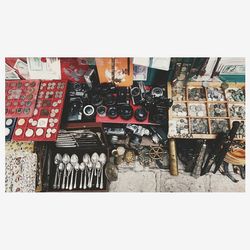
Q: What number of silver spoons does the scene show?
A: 12